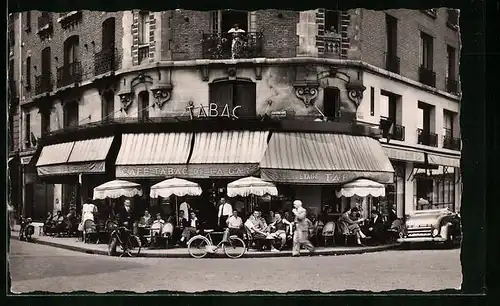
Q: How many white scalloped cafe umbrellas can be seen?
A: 4